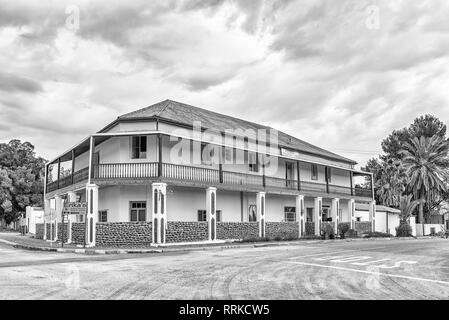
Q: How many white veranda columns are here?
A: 12